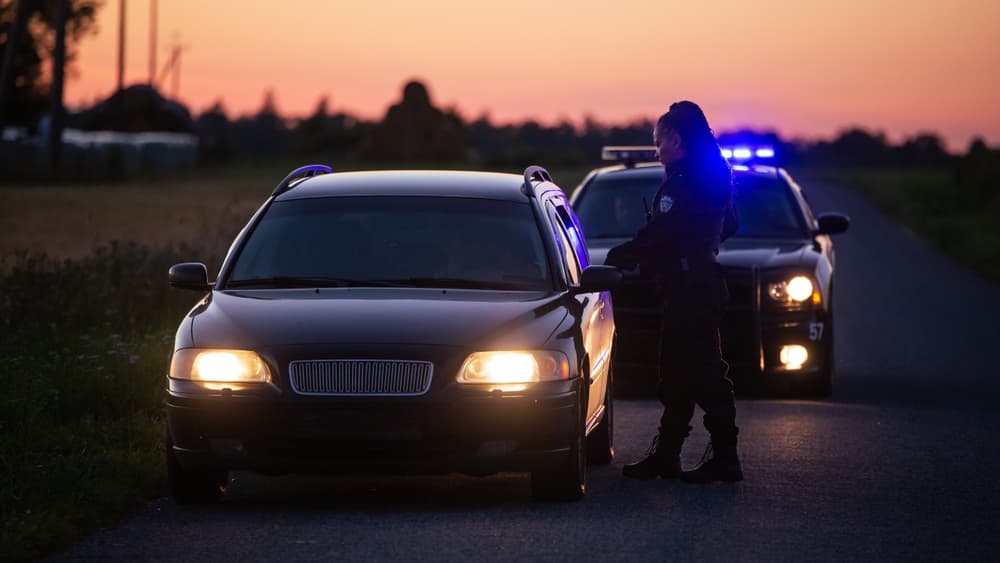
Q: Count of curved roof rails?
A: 2